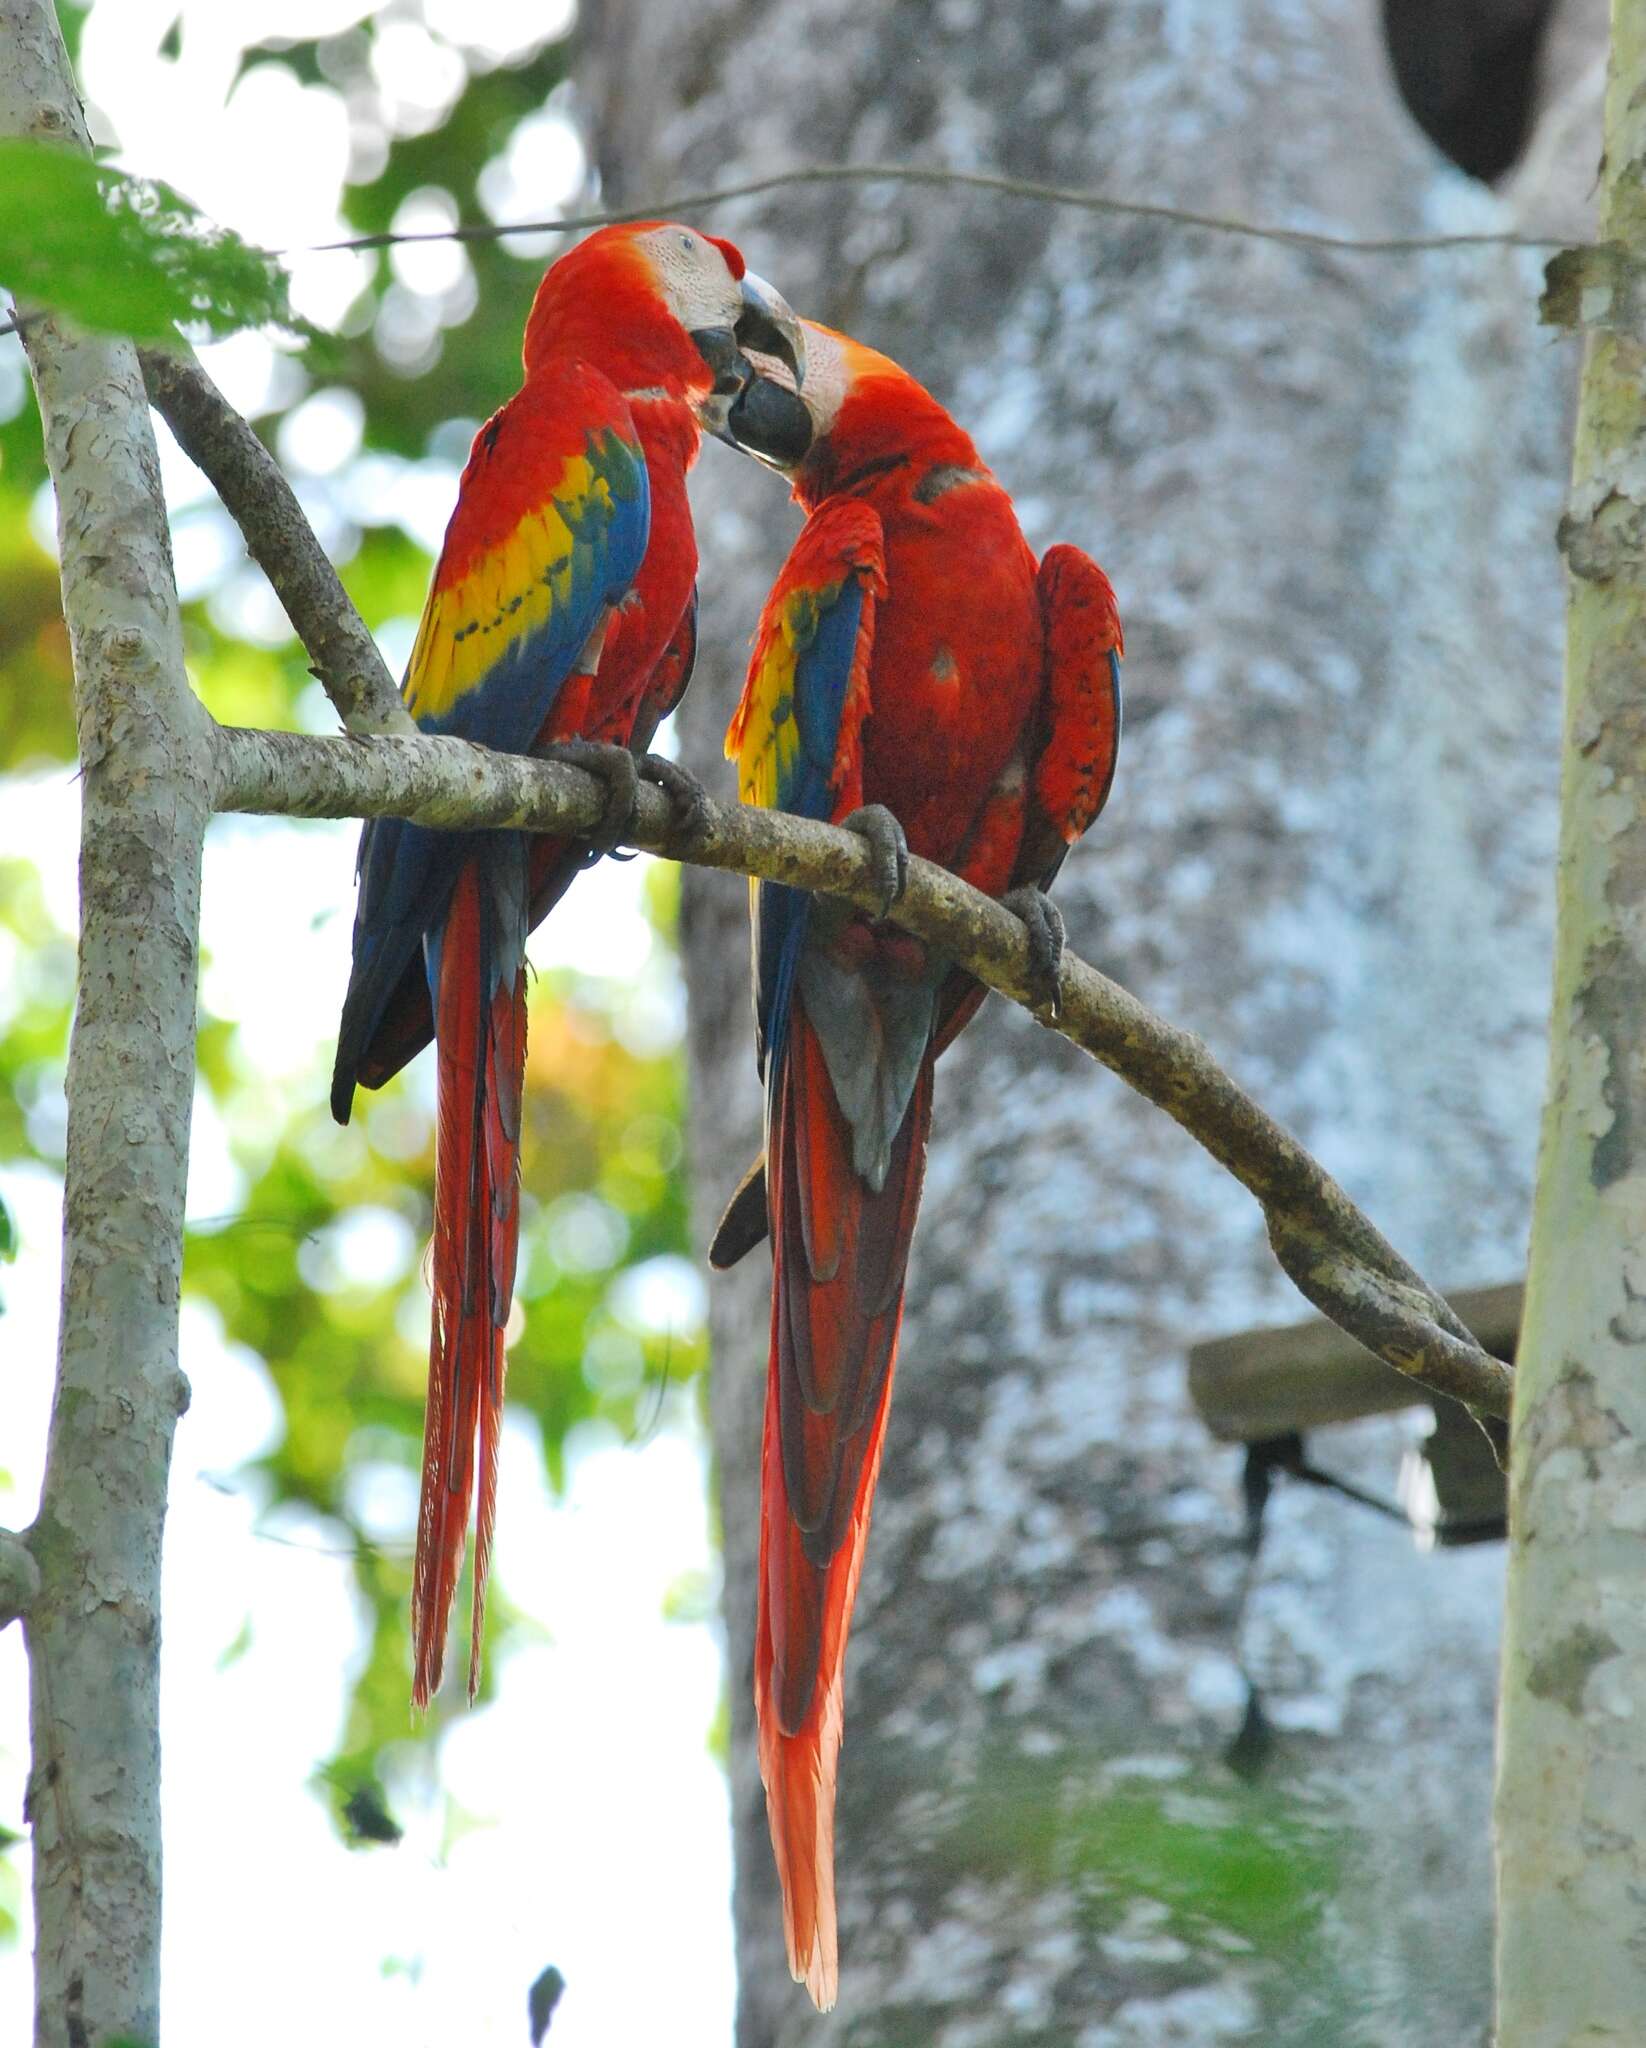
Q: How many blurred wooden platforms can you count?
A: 1